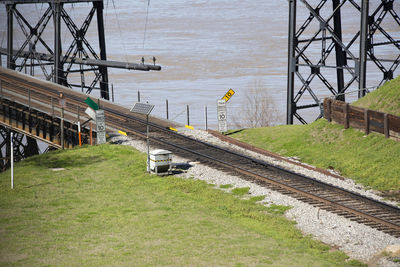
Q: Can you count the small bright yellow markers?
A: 3